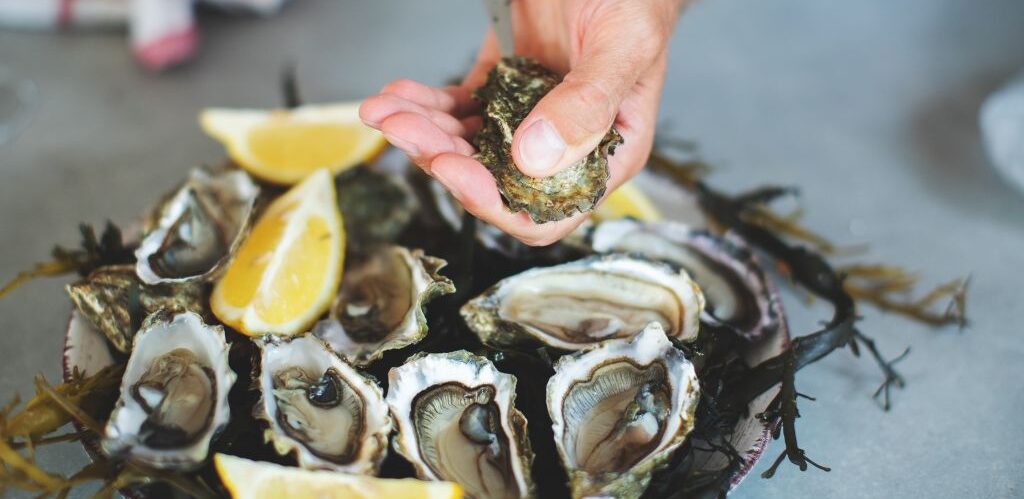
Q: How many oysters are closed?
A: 1